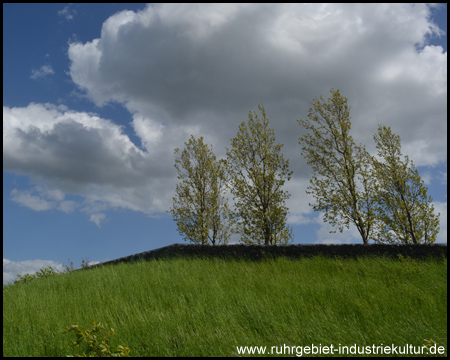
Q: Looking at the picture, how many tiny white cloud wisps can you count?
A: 2